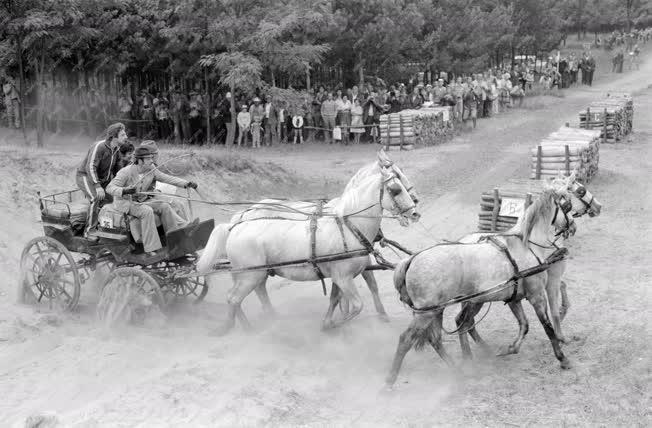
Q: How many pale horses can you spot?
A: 4